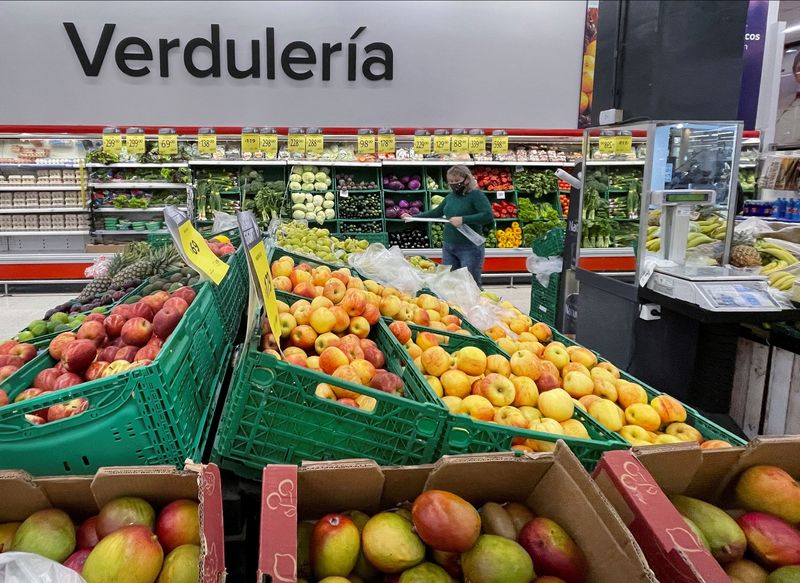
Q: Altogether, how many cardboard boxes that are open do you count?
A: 3